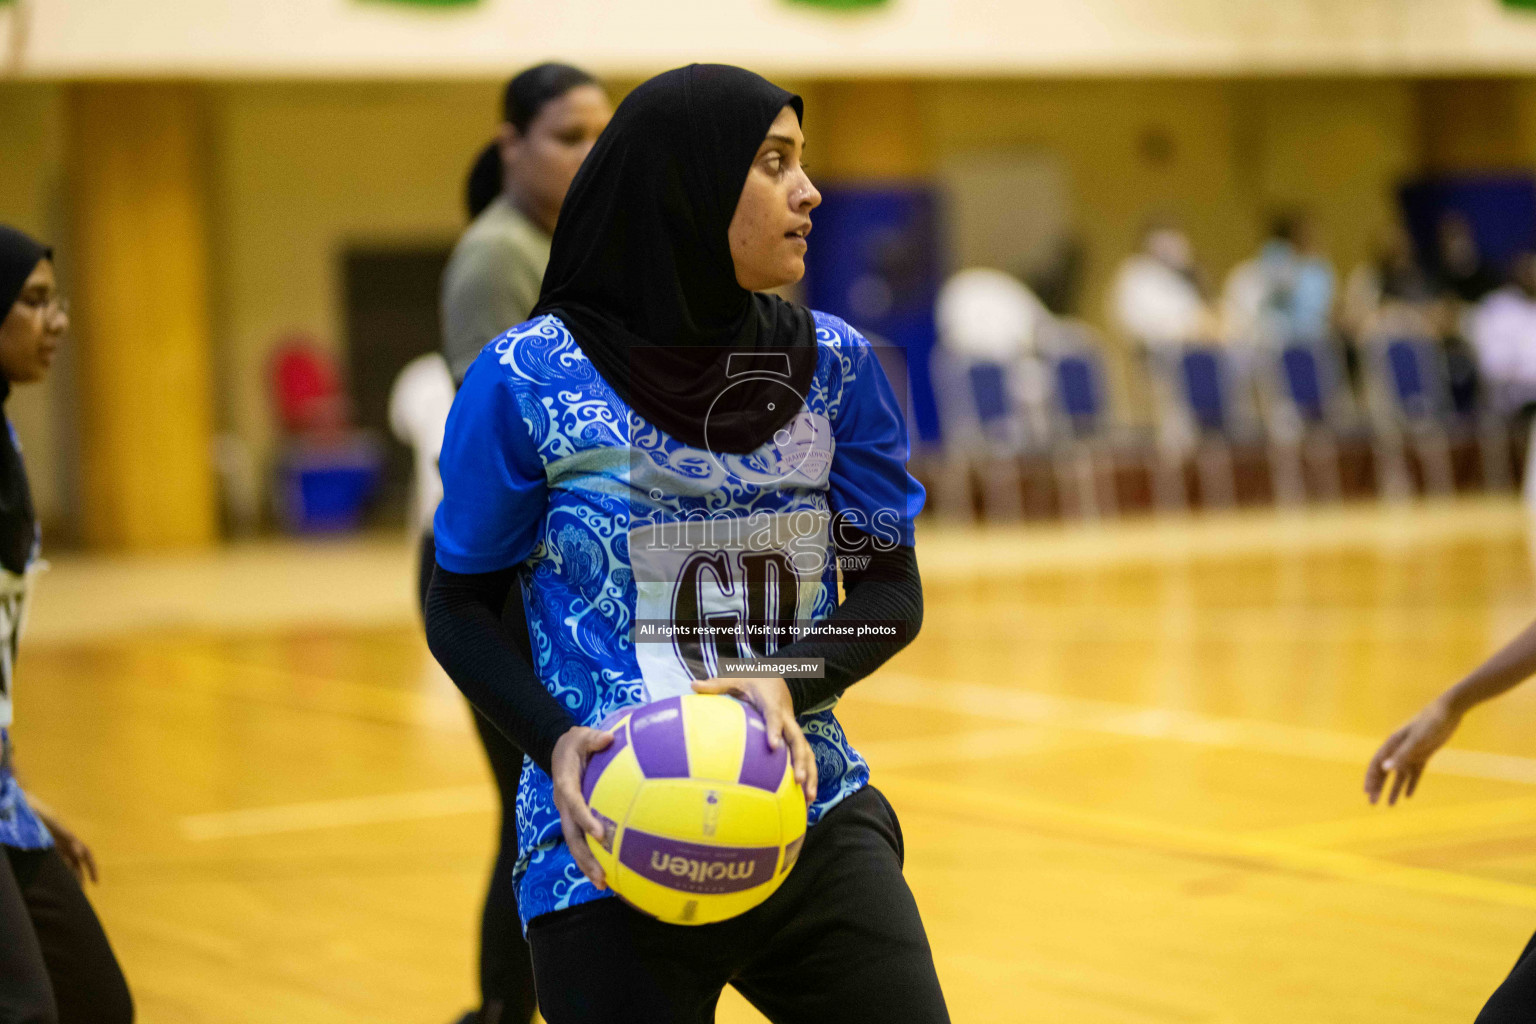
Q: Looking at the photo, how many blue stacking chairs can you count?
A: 5